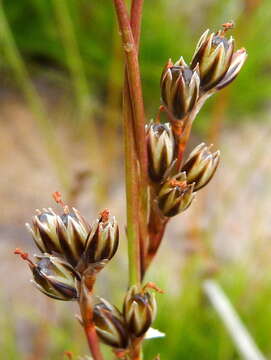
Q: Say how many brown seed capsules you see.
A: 11